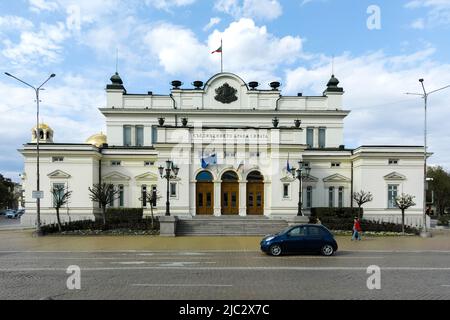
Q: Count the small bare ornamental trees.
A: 5